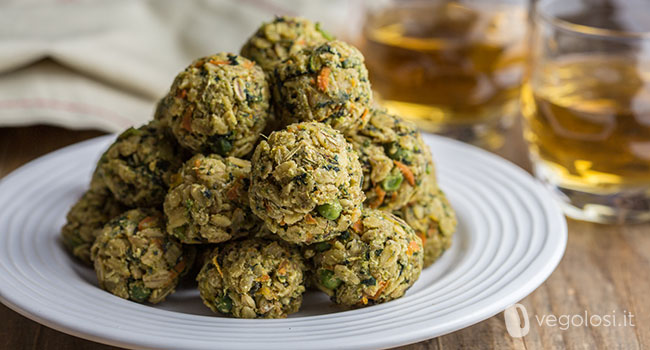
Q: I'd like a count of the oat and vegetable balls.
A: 12